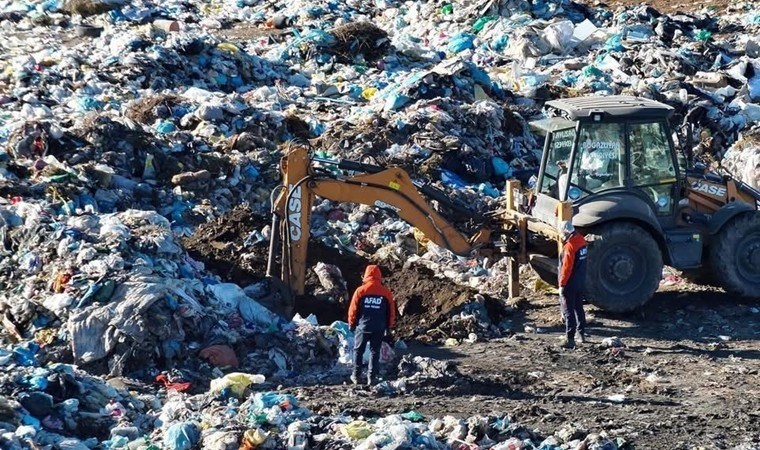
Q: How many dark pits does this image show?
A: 1